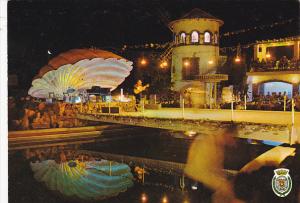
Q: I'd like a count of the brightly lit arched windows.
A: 3